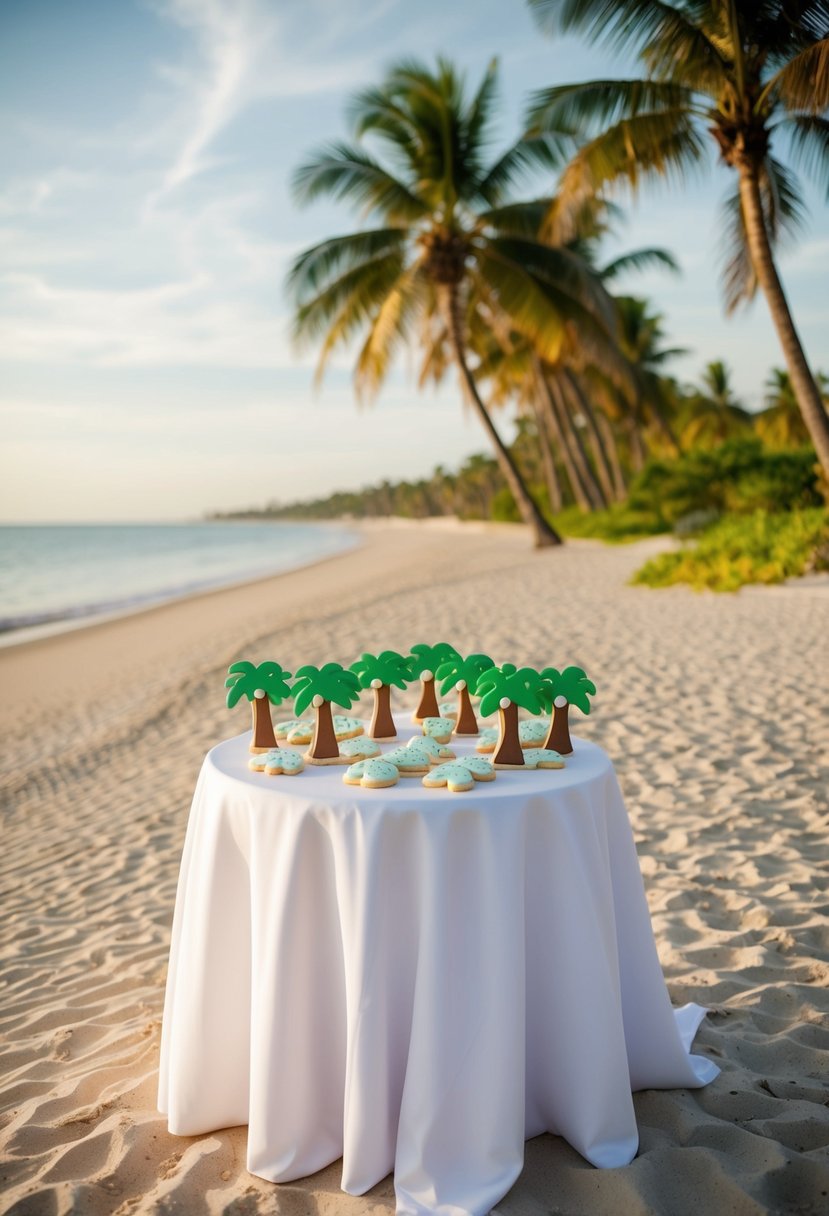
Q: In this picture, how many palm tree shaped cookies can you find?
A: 7